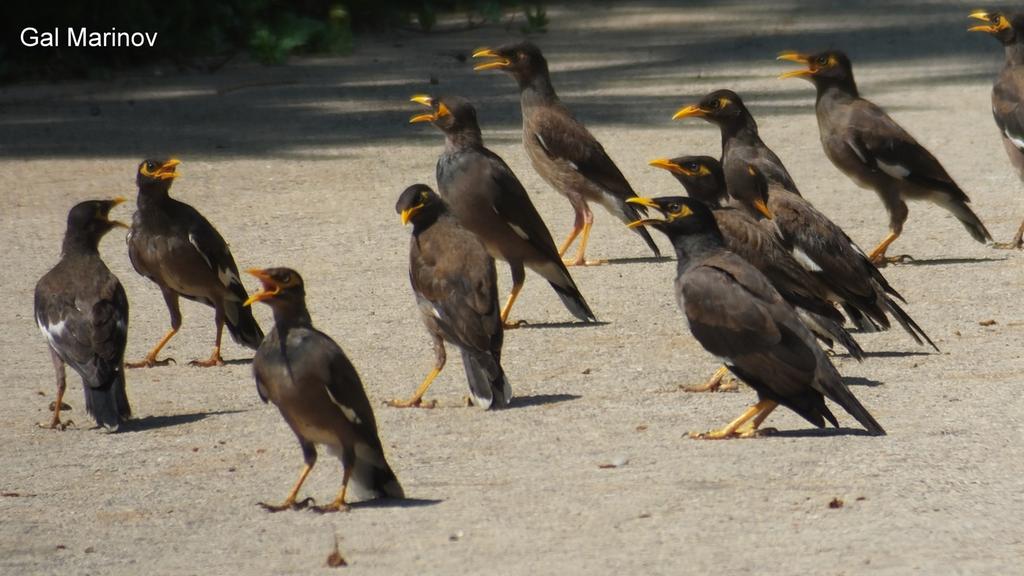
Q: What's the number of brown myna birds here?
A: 12